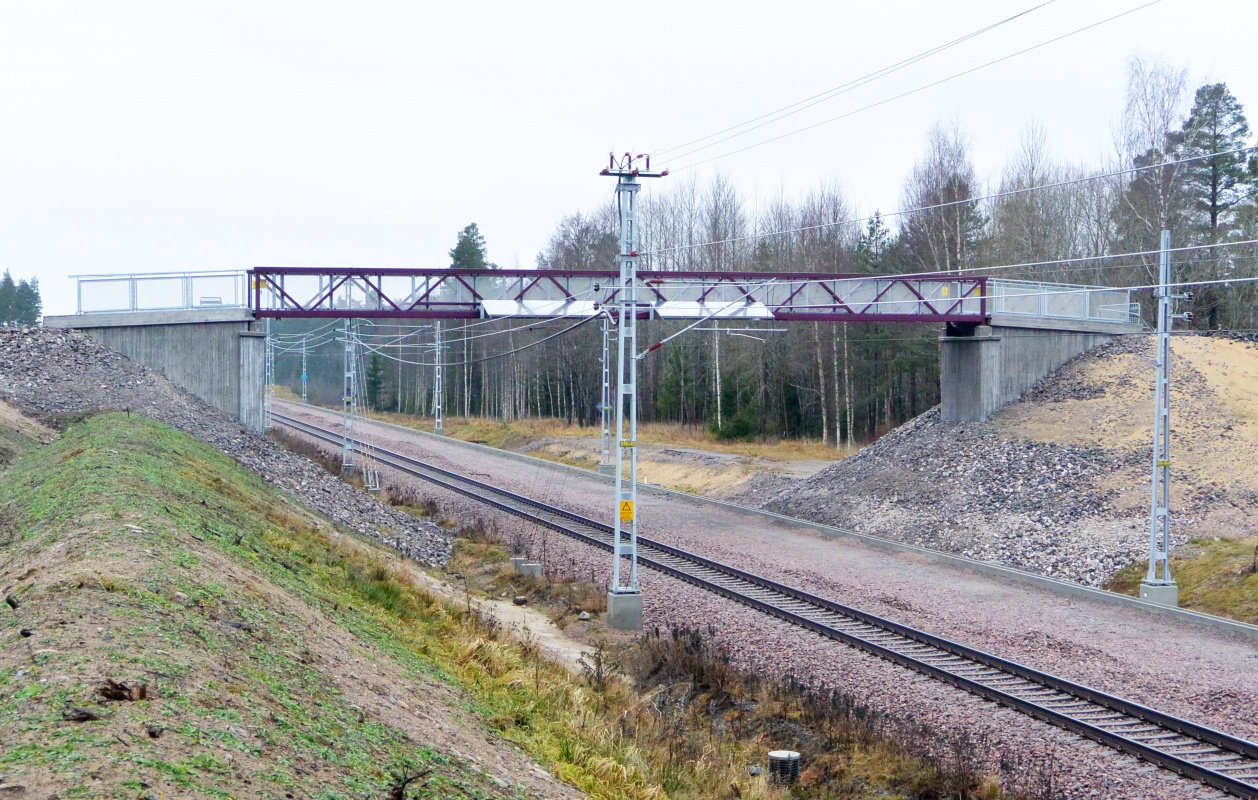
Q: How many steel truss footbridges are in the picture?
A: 1